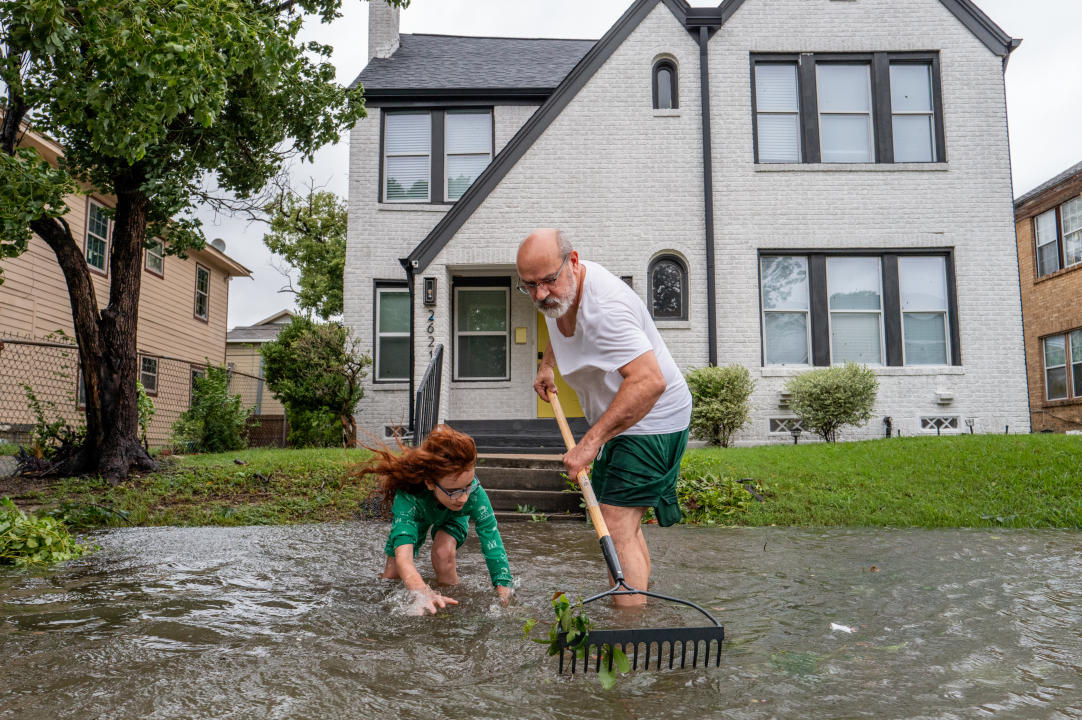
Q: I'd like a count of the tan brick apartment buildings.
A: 1